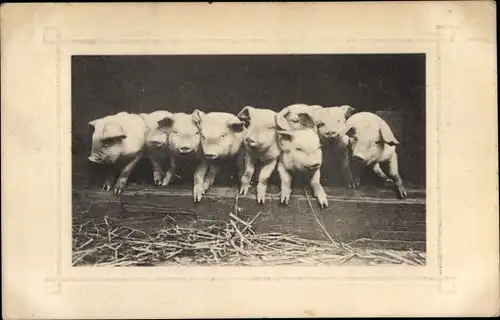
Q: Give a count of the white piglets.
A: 9